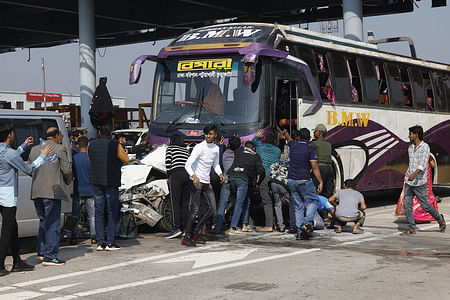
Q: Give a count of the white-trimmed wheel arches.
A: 2